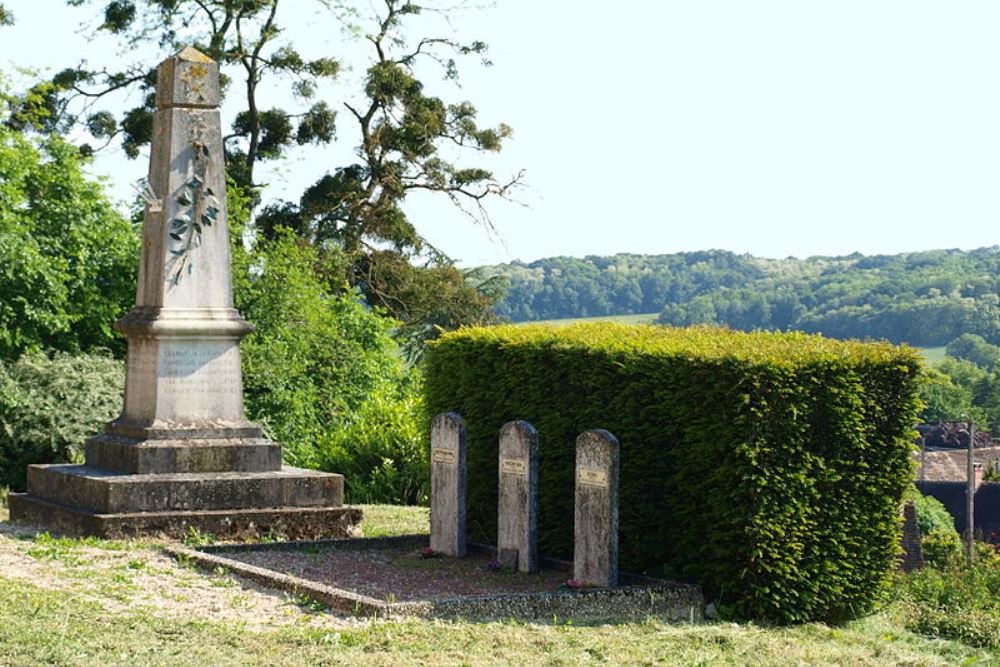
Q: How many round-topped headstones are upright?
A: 3